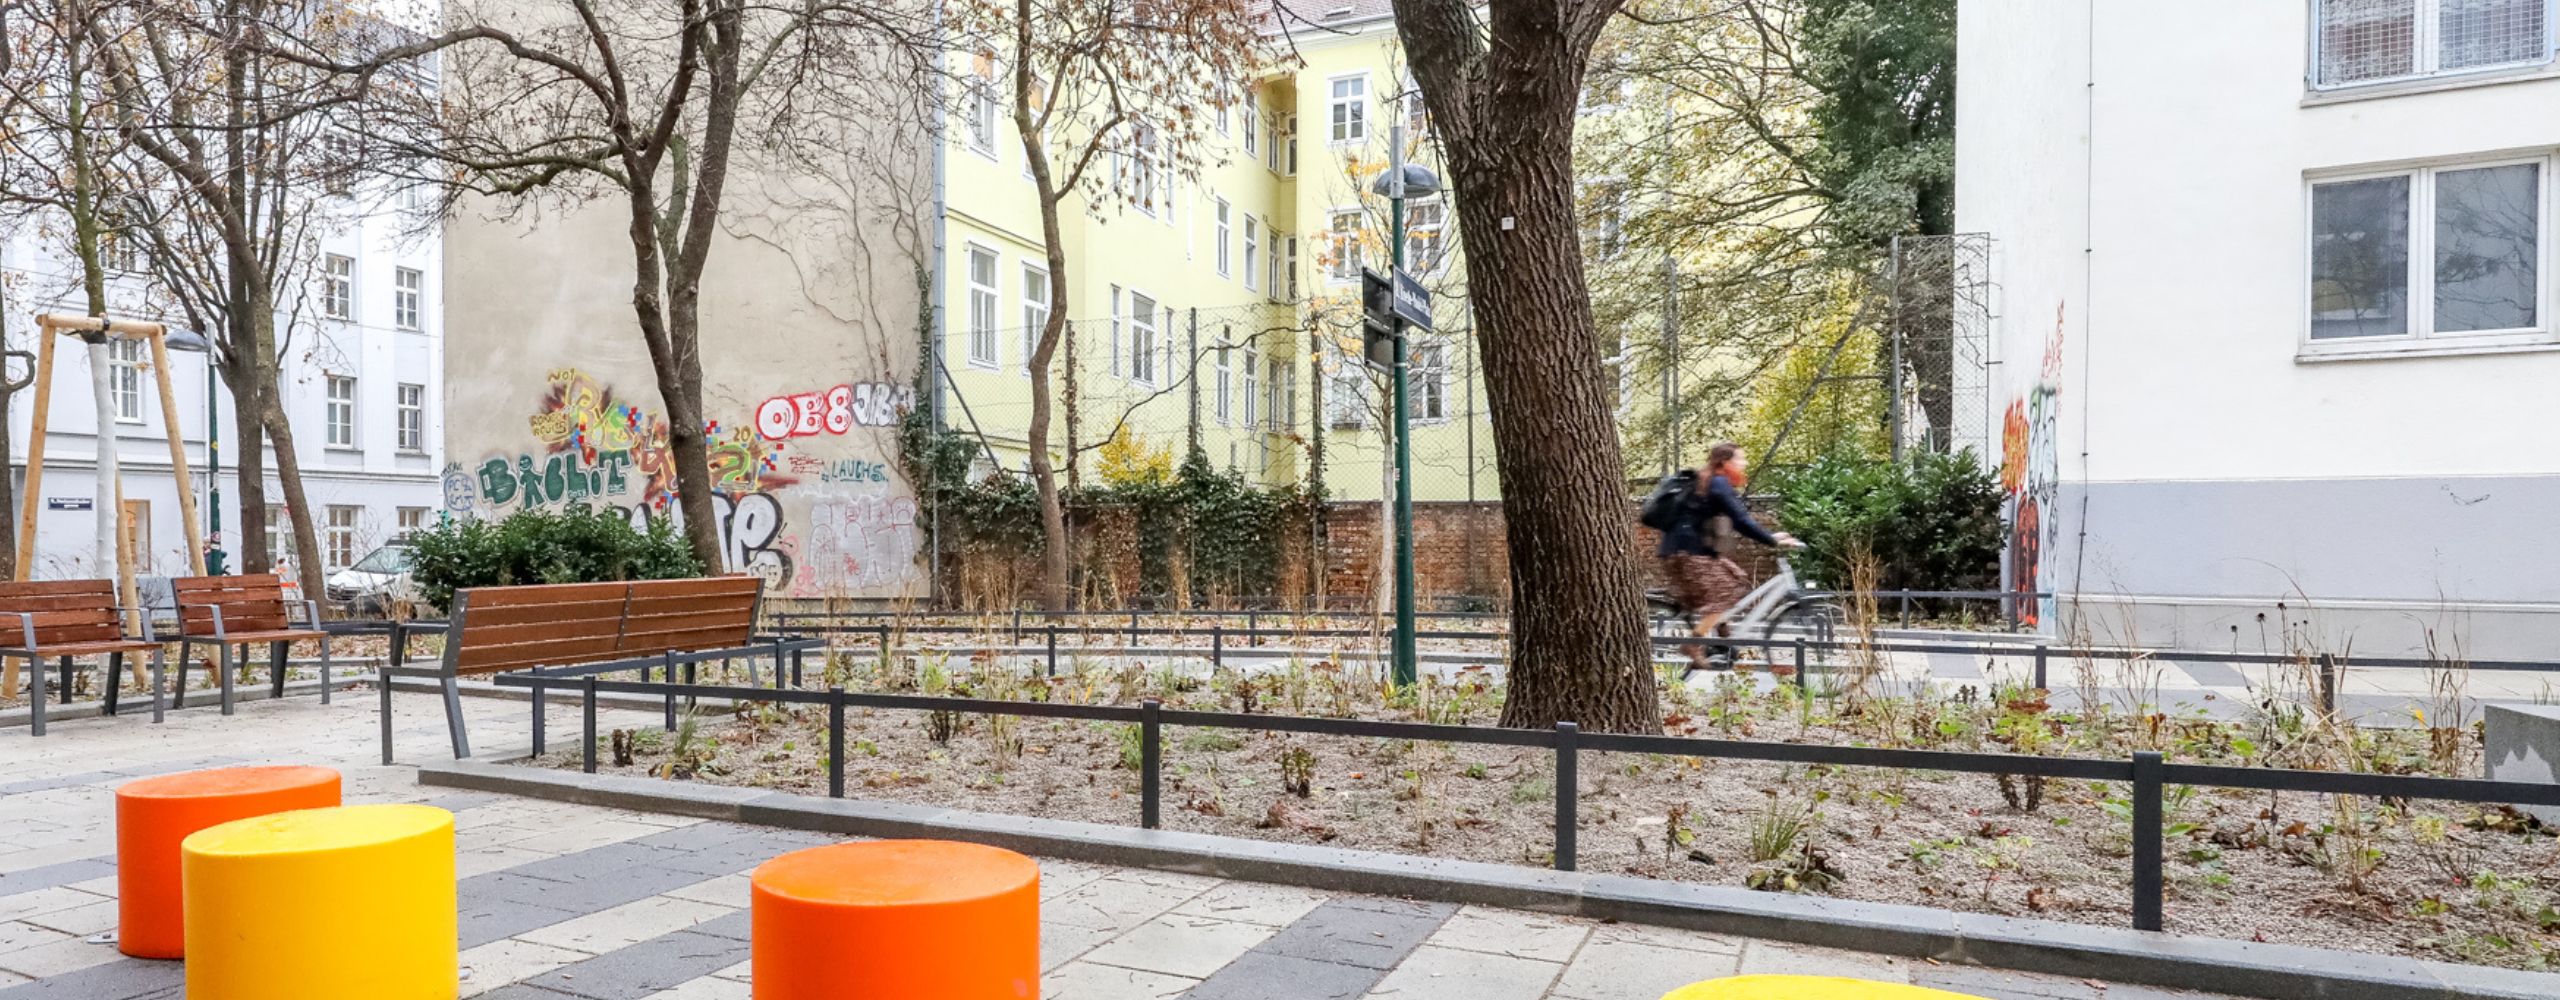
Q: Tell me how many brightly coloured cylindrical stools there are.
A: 4